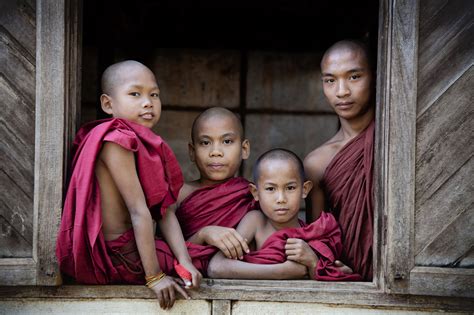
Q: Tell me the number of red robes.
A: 4